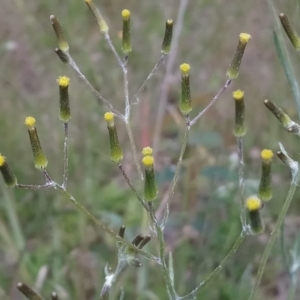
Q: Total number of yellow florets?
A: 13